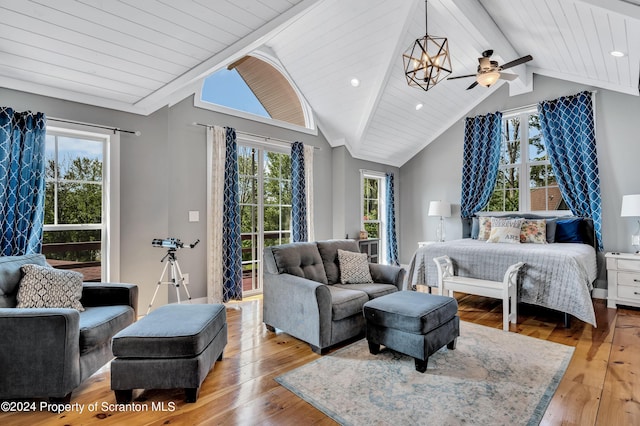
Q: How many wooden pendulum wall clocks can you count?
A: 0